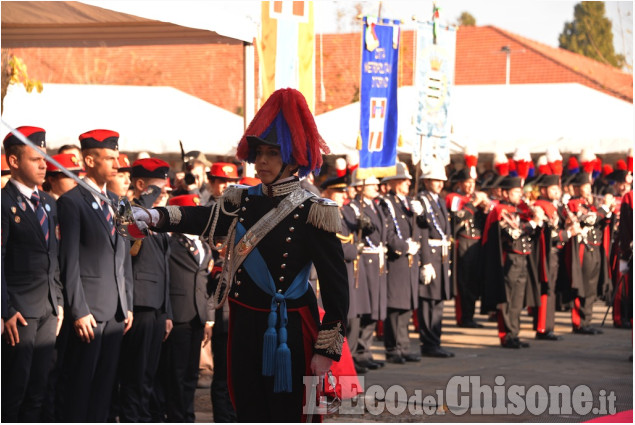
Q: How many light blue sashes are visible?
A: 1